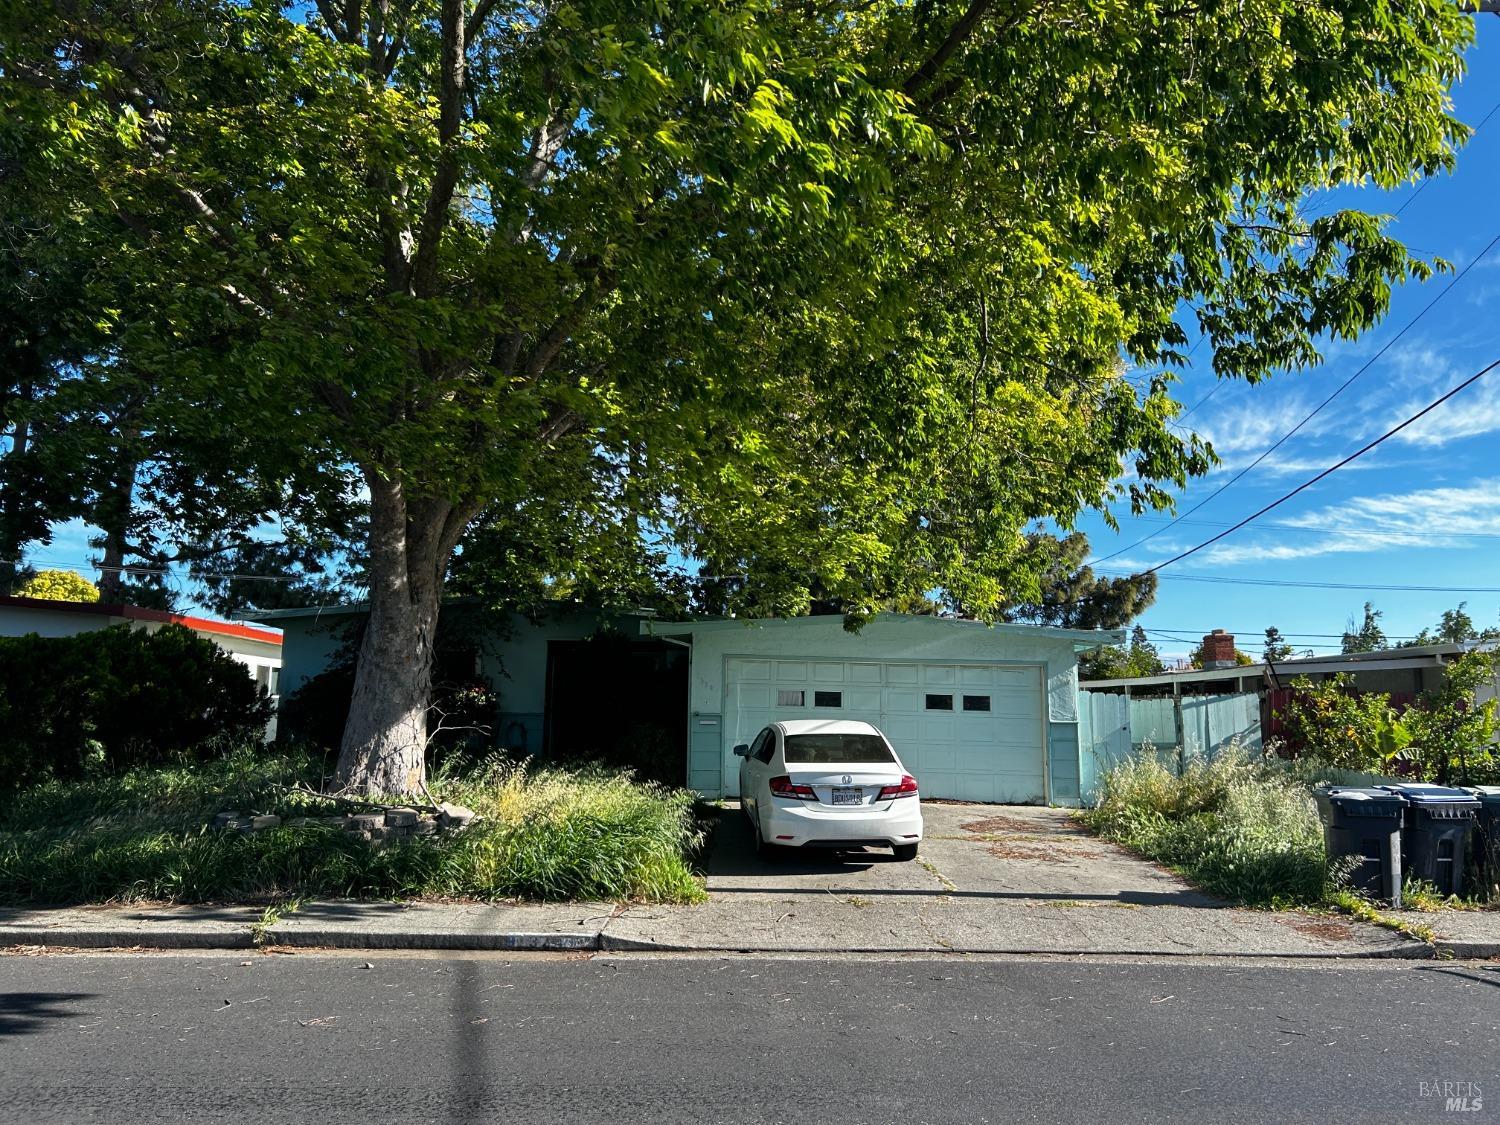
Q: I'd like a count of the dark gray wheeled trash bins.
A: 3